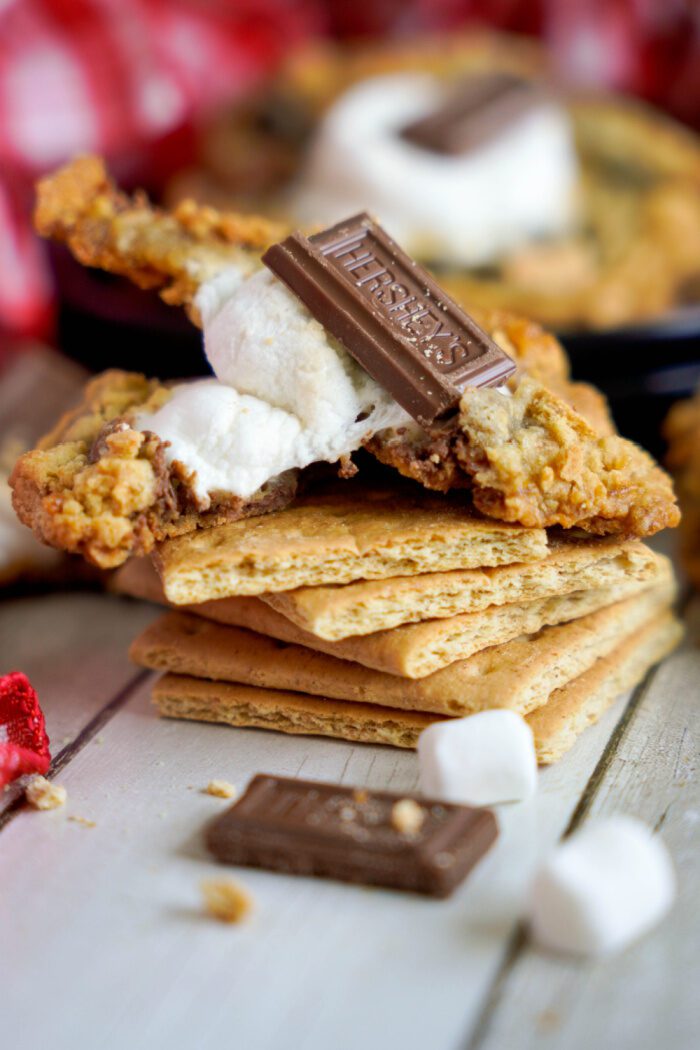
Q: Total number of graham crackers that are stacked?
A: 5